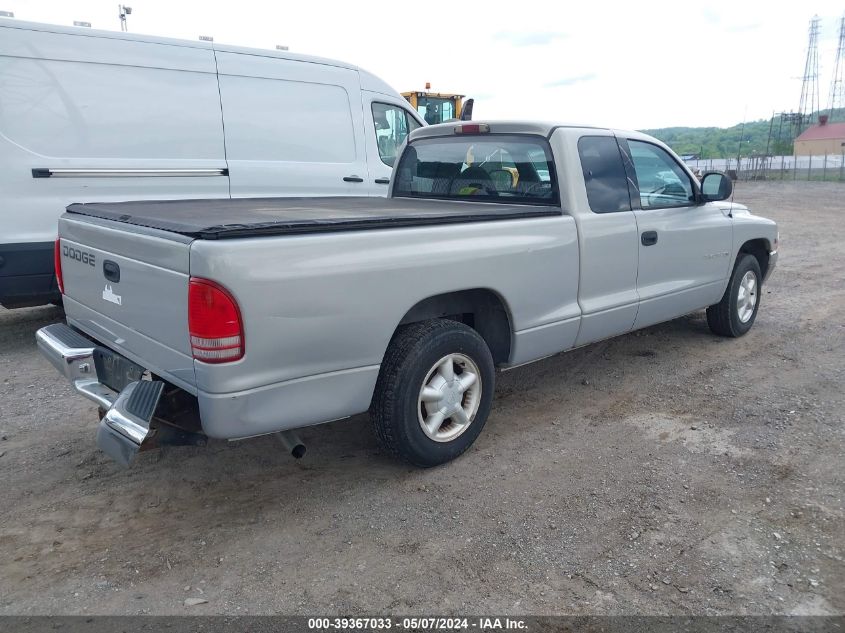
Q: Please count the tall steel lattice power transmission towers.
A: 2